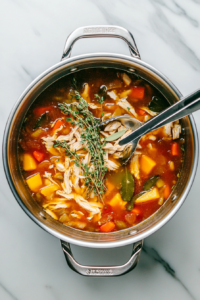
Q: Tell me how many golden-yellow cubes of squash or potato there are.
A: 6